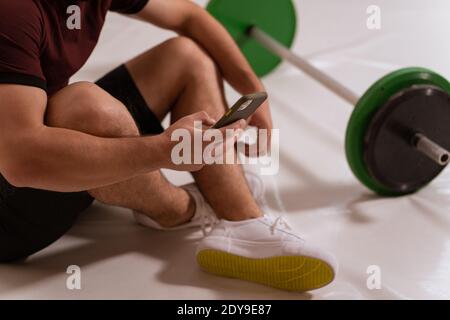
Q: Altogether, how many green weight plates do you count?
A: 2